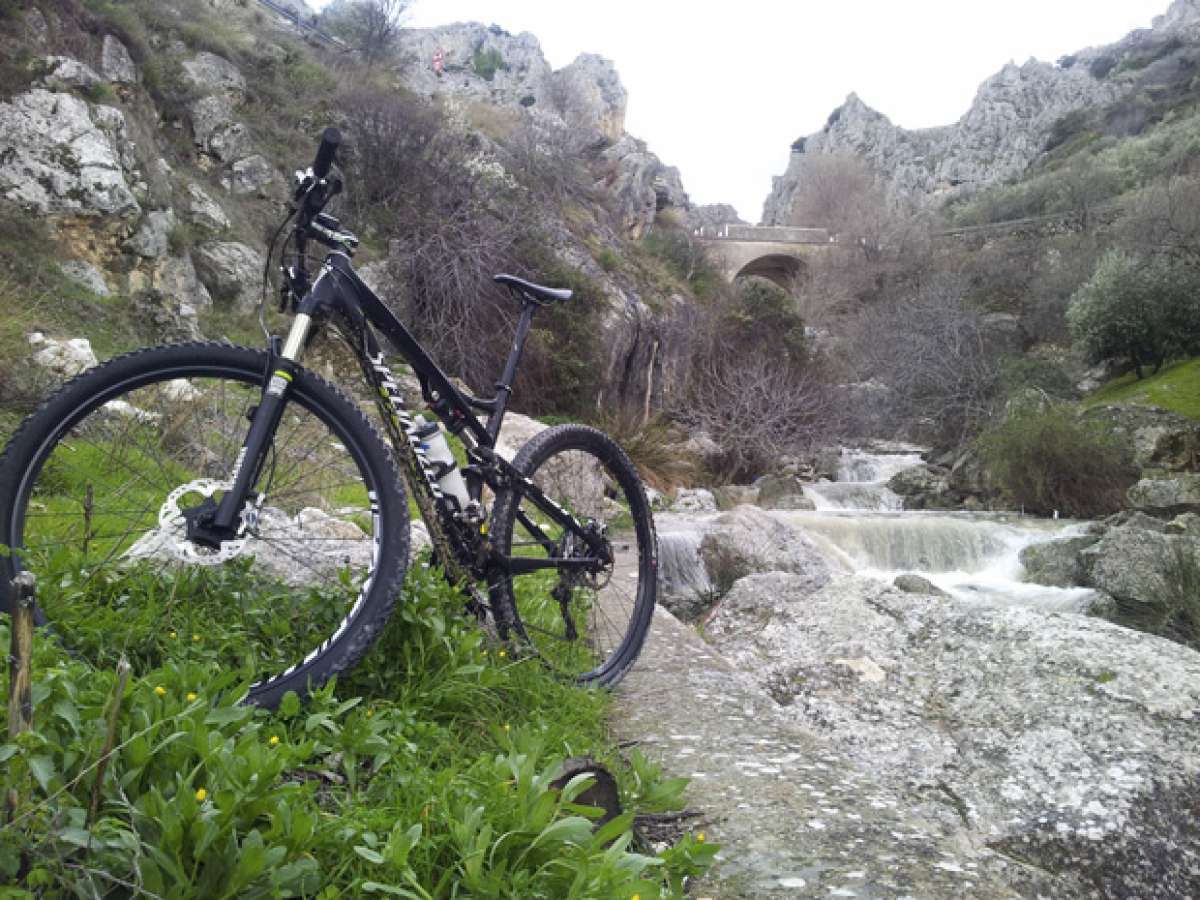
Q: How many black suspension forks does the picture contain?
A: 1